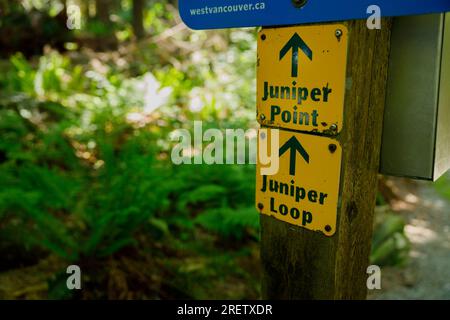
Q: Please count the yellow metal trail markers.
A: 2